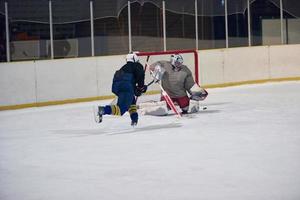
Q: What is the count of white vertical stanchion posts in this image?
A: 9